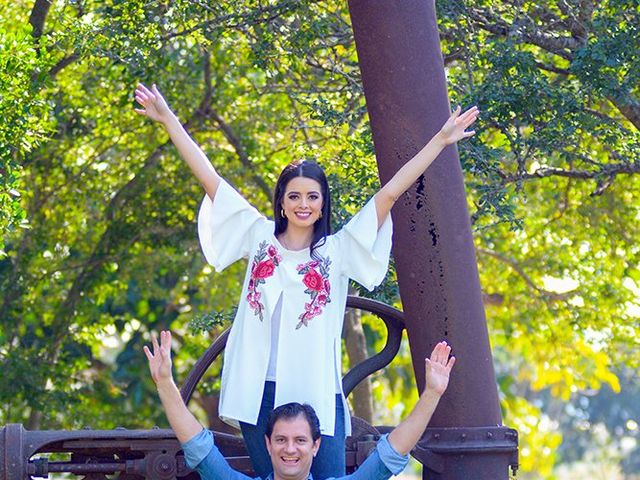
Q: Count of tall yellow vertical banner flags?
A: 0